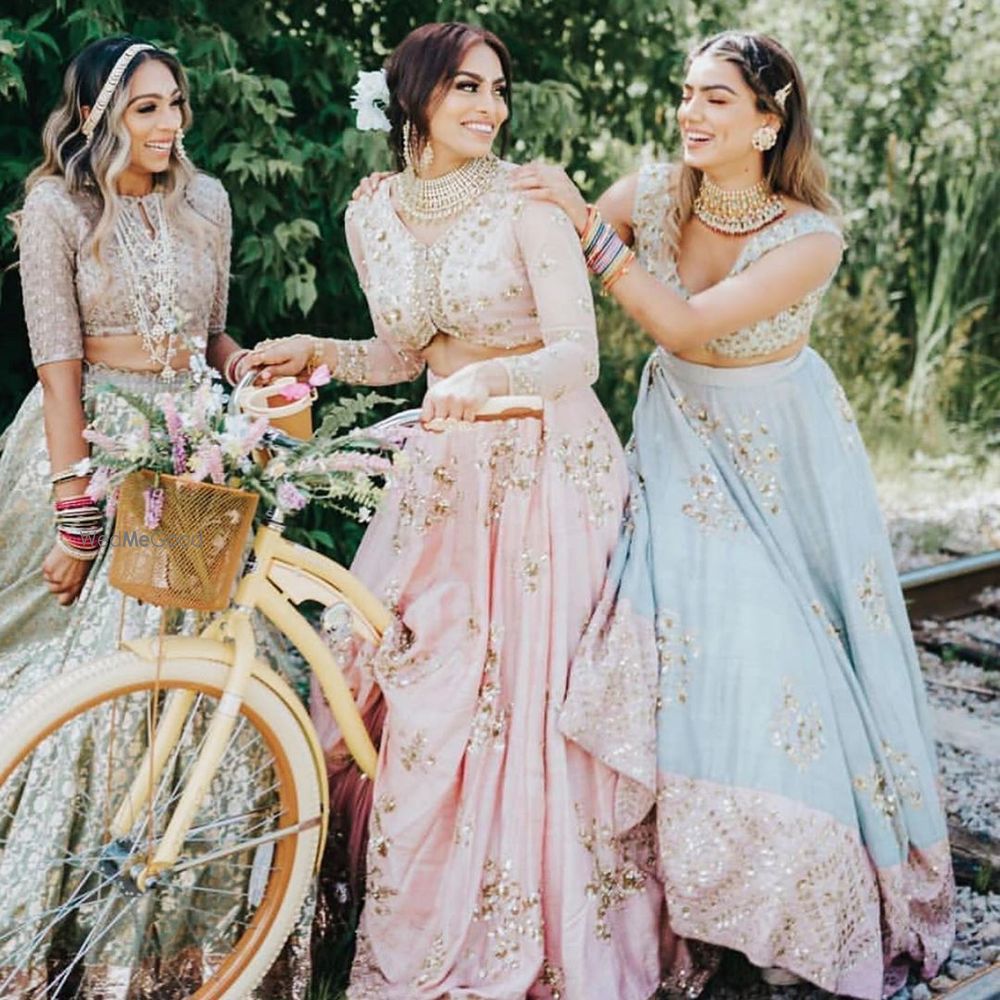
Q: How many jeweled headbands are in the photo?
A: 1